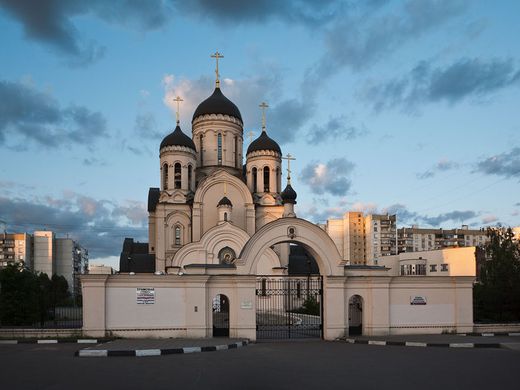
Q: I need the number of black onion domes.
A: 5